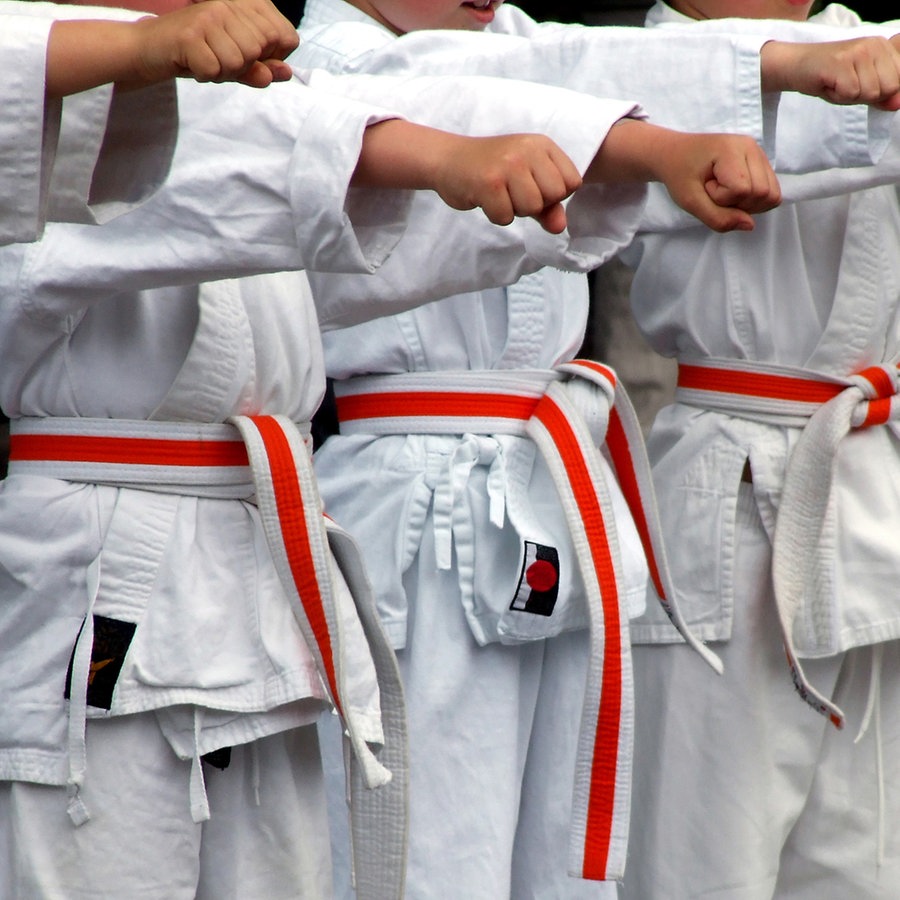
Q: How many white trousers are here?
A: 3